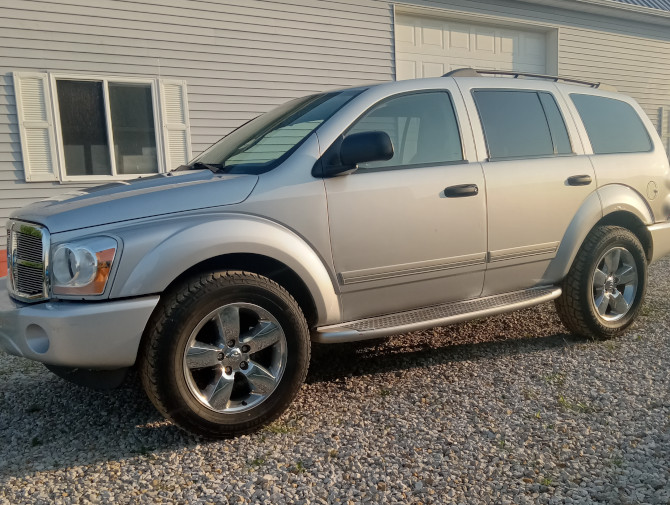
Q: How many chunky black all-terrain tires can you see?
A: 2